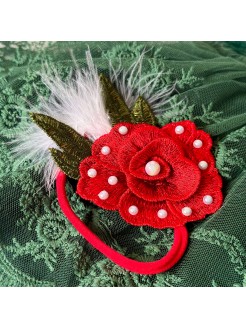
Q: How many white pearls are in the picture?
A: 13